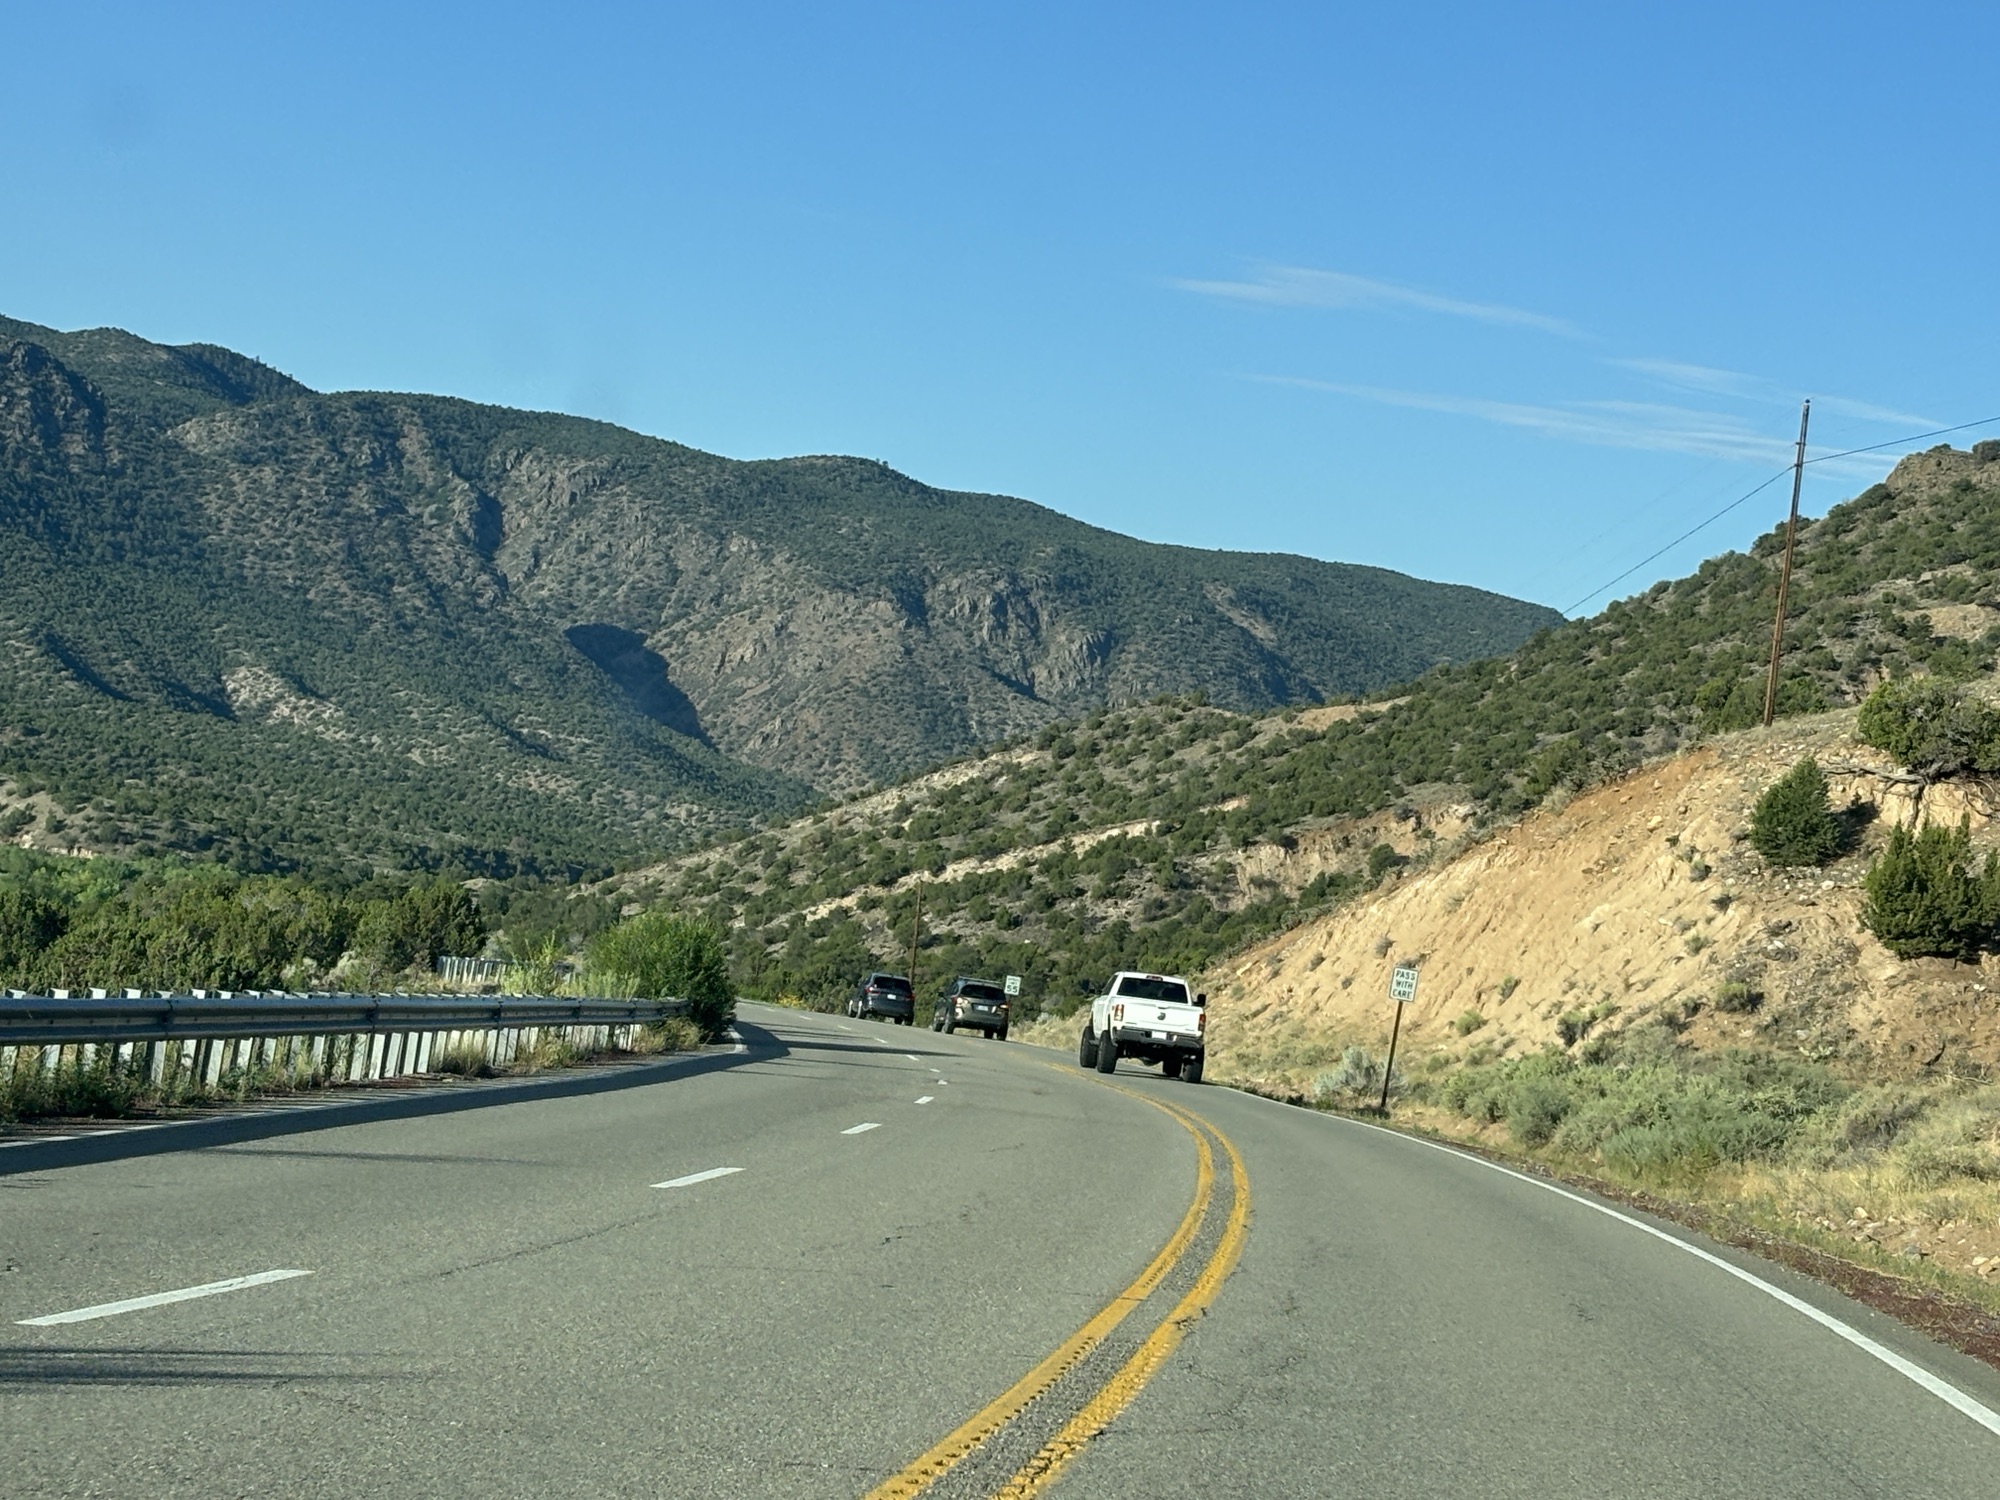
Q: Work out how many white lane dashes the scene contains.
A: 11